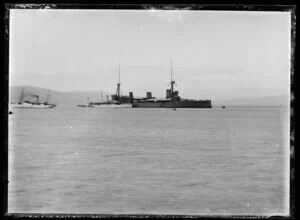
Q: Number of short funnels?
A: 2